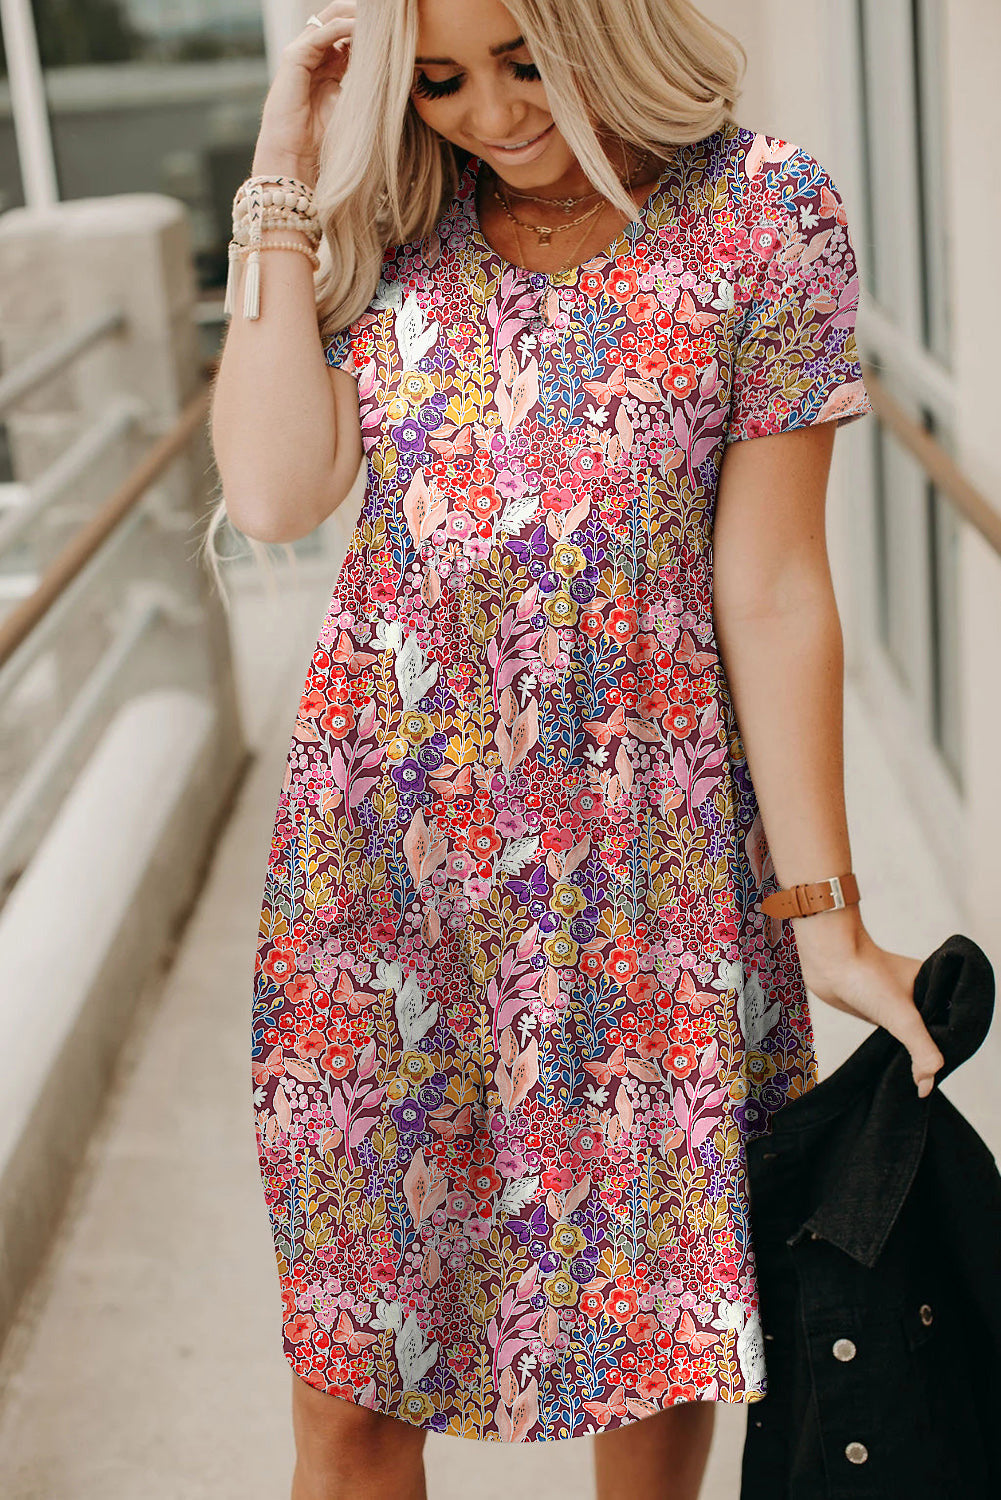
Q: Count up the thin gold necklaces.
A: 3